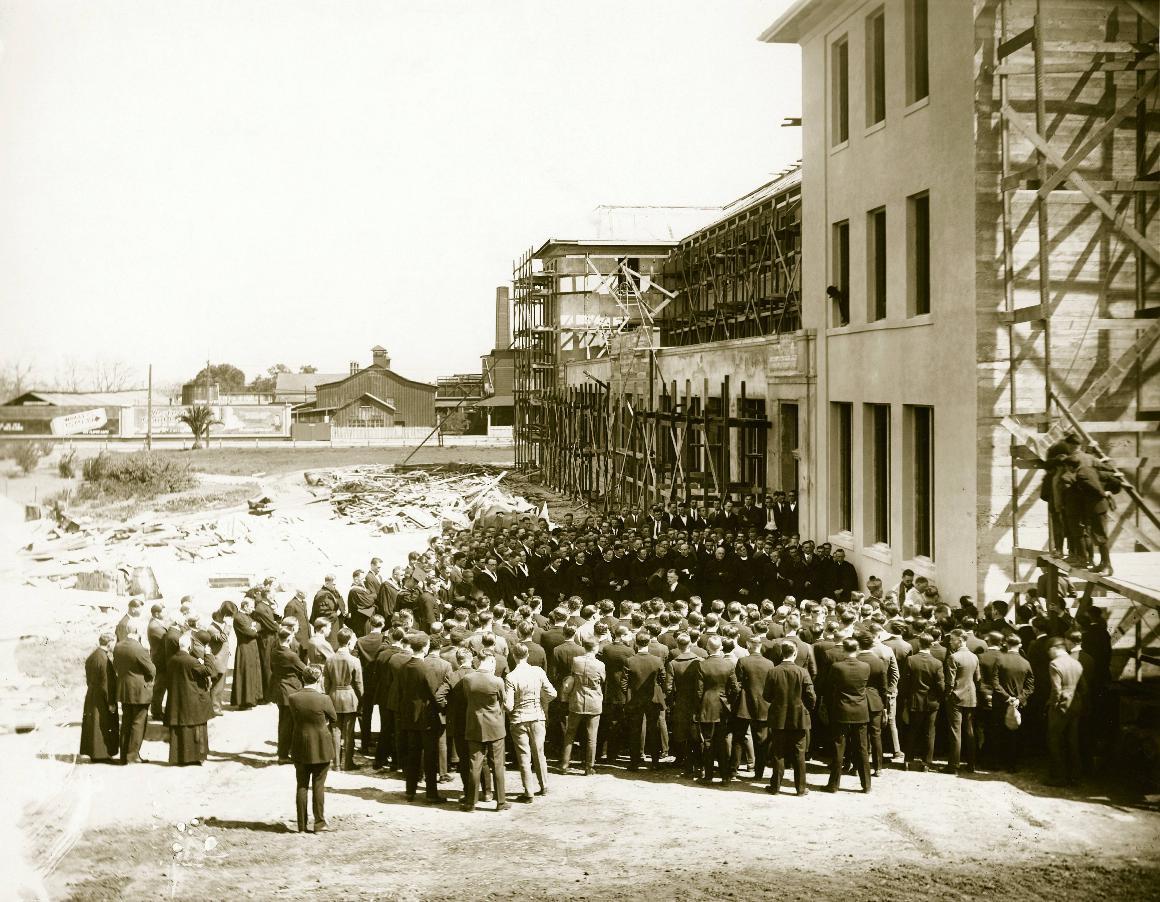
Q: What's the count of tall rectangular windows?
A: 9